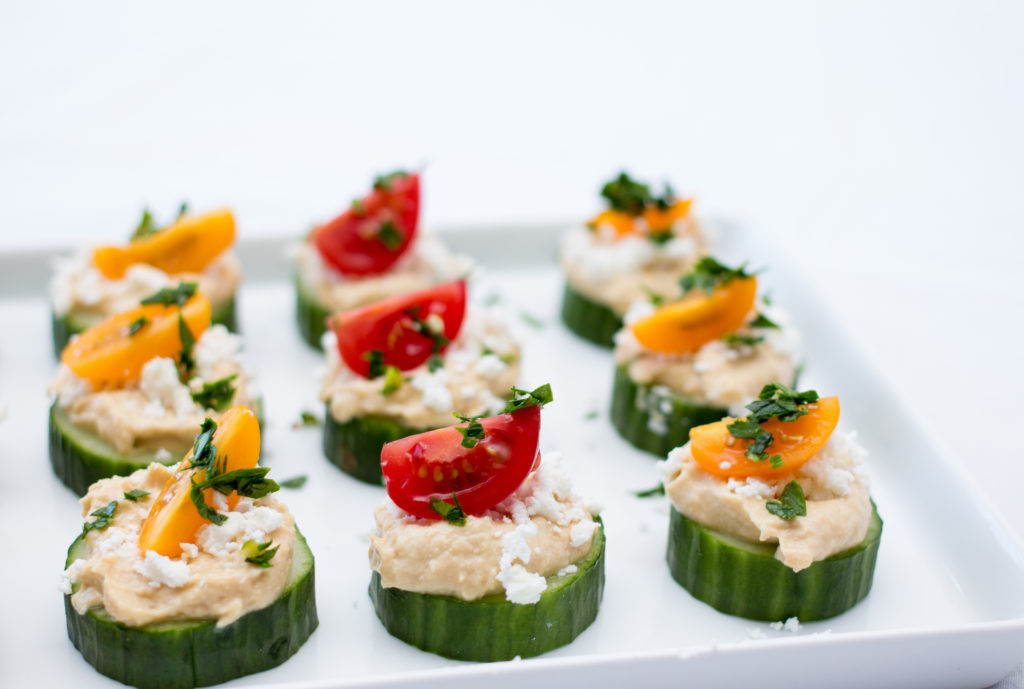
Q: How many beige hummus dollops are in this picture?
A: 9